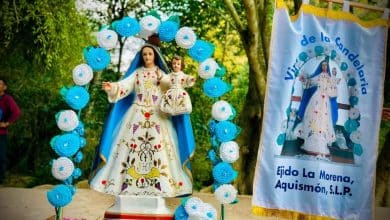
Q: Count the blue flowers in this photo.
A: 11